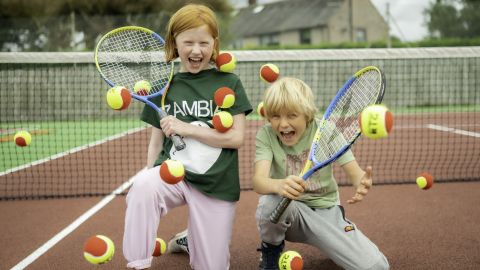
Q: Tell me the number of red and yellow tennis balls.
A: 14